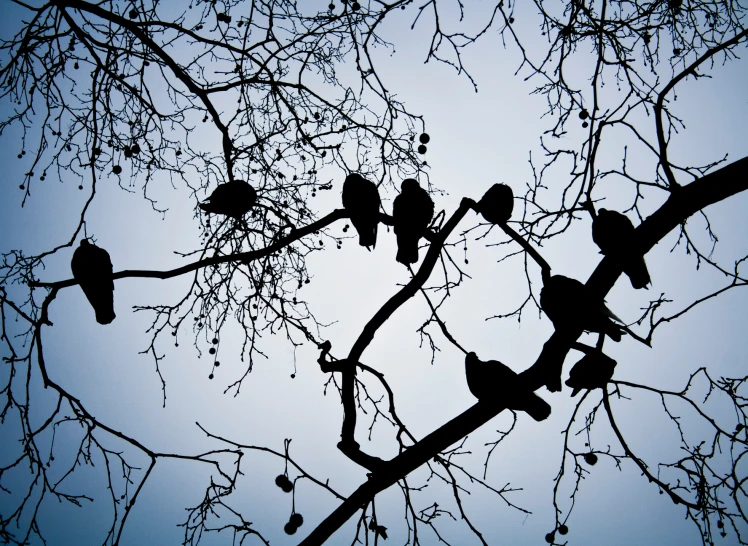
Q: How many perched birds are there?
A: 9